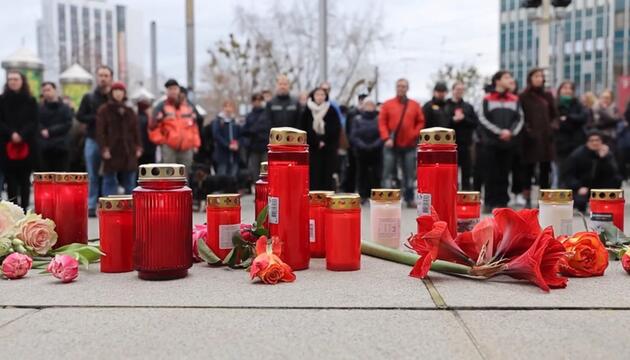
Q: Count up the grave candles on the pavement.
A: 14